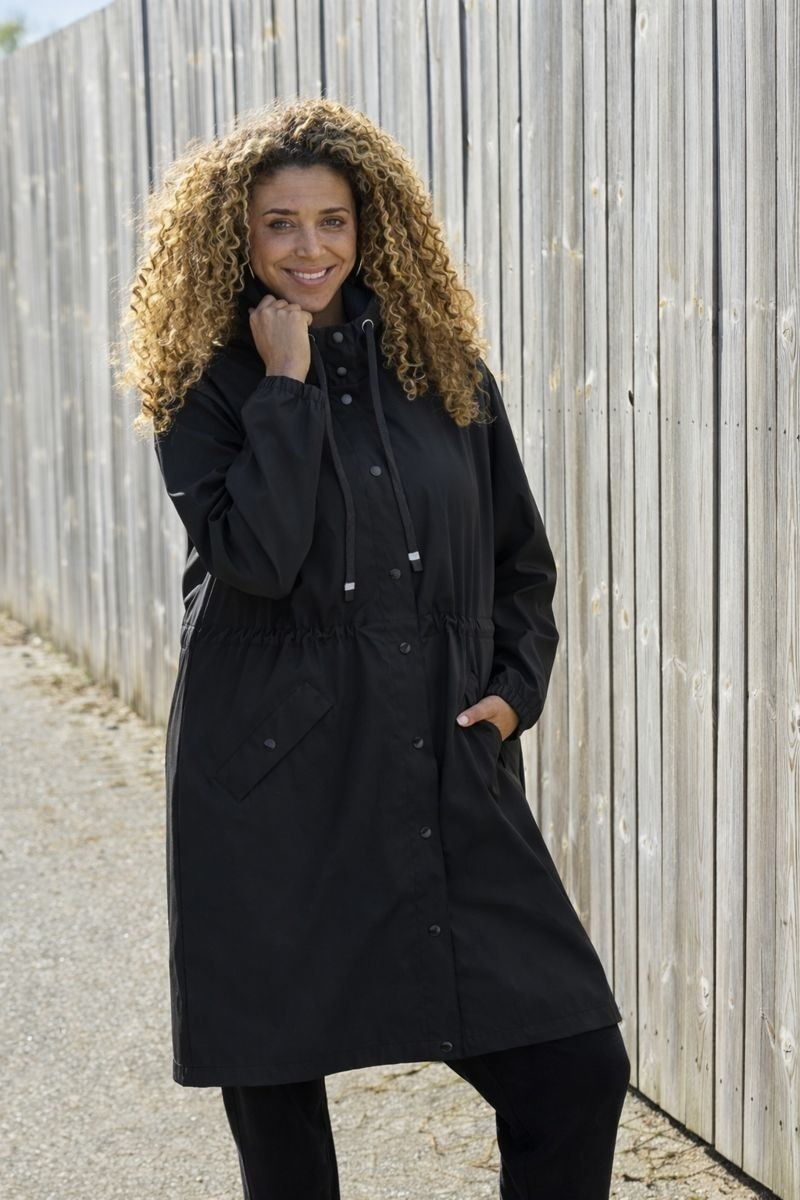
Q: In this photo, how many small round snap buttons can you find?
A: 11